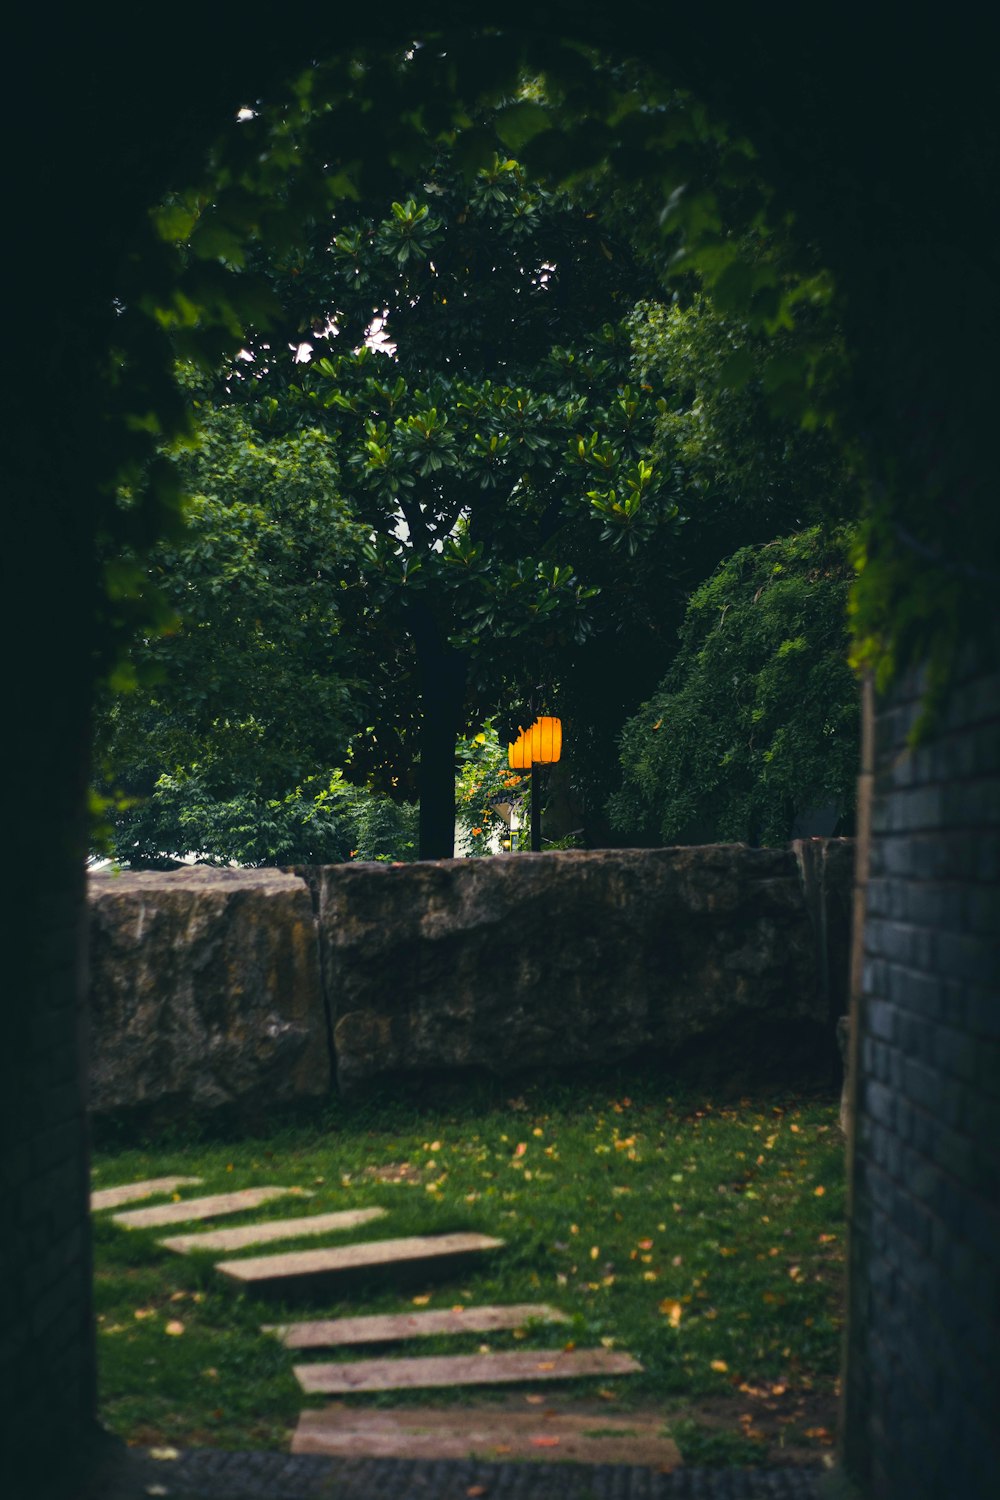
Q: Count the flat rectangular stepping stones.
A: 7